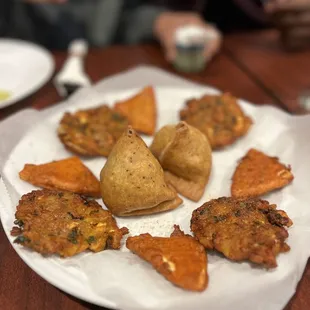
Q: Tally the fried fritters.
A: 4